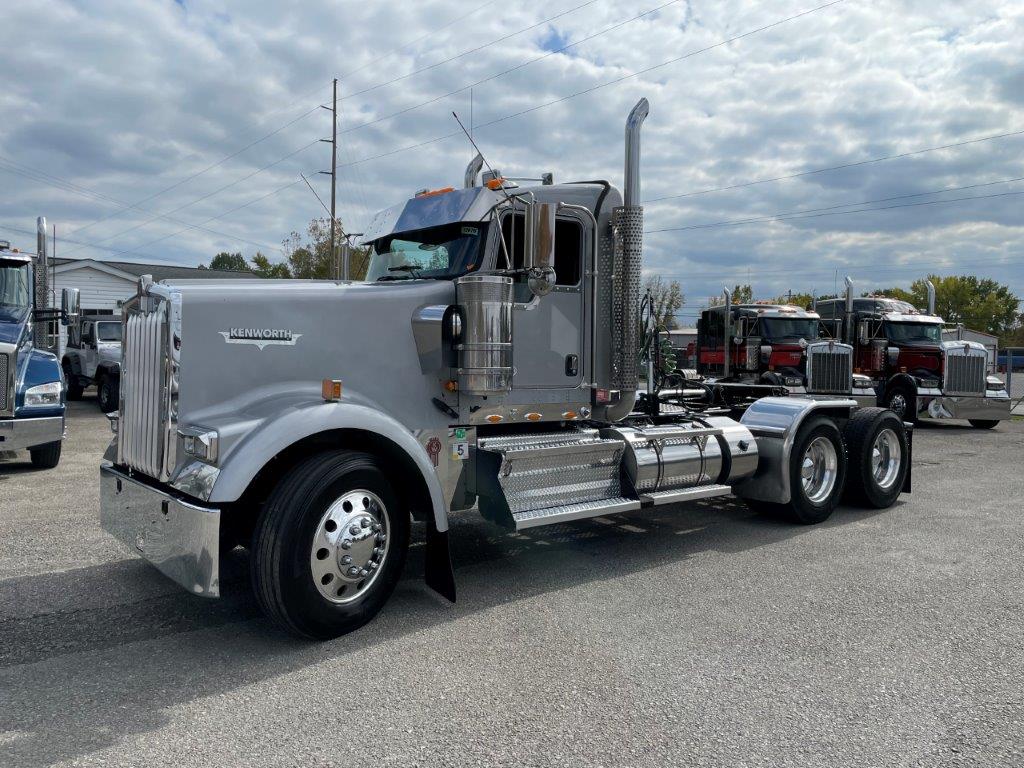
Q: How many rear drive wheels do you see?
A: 2